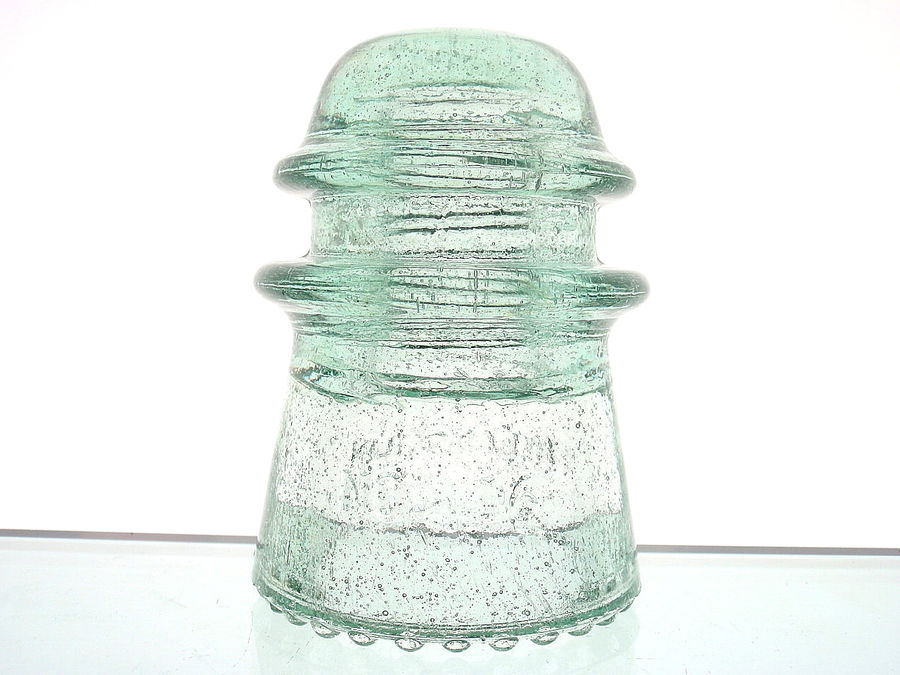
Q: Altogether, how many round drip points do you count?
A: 11